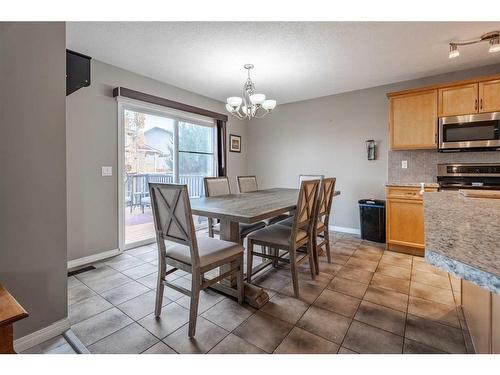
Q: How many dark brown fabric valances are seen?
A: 1